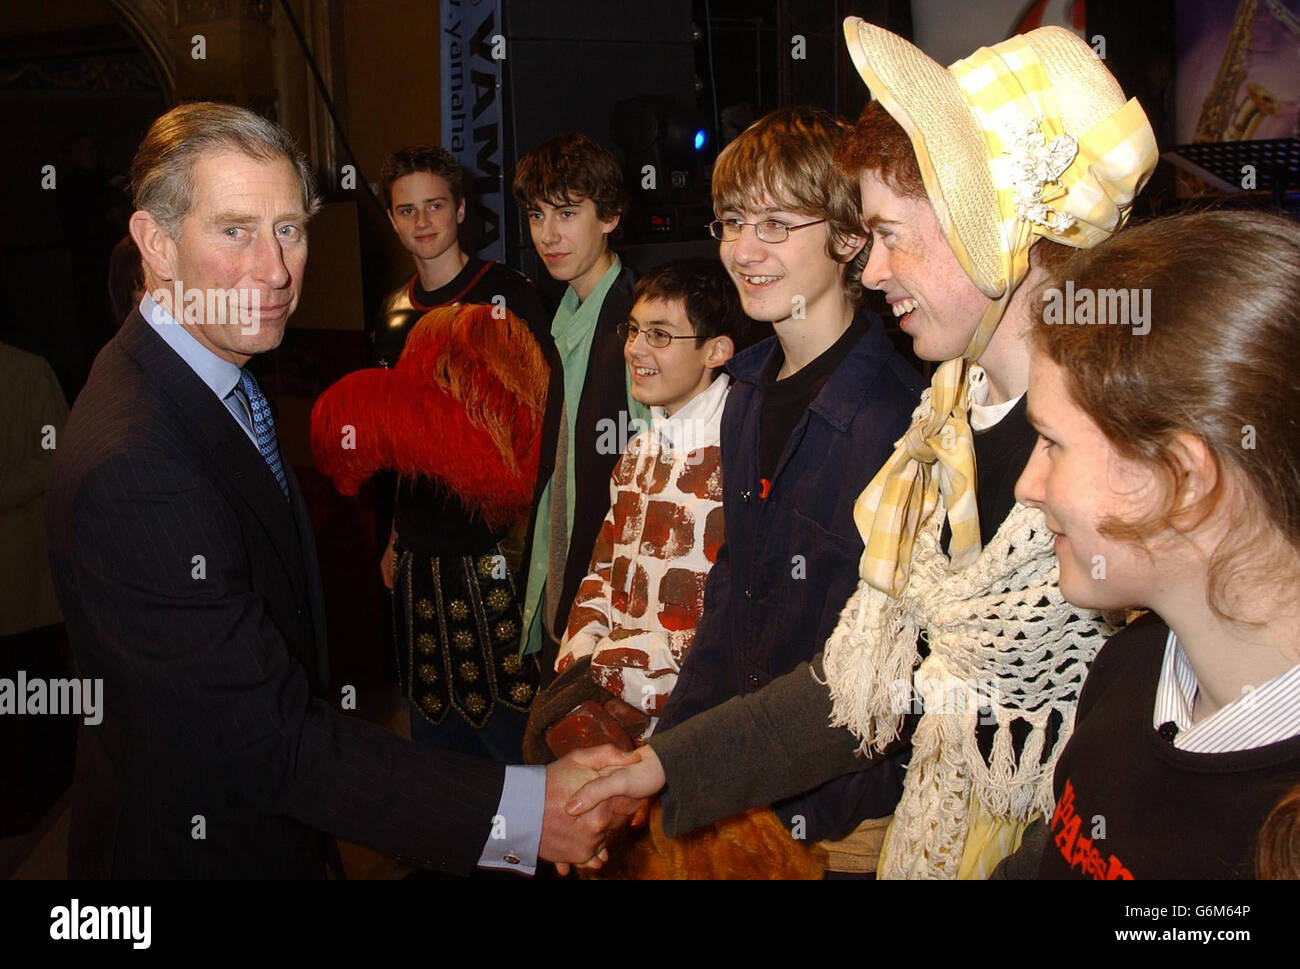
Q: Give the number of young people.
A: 6